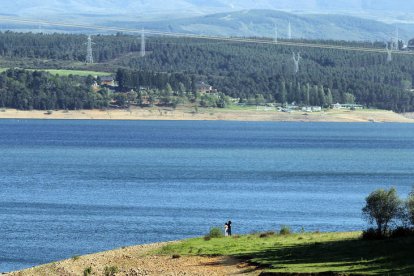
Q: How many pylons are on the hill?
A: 7